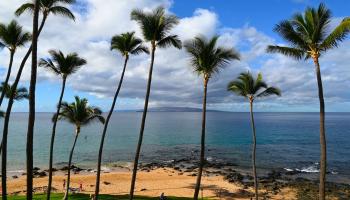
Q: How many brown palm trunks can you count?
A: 10